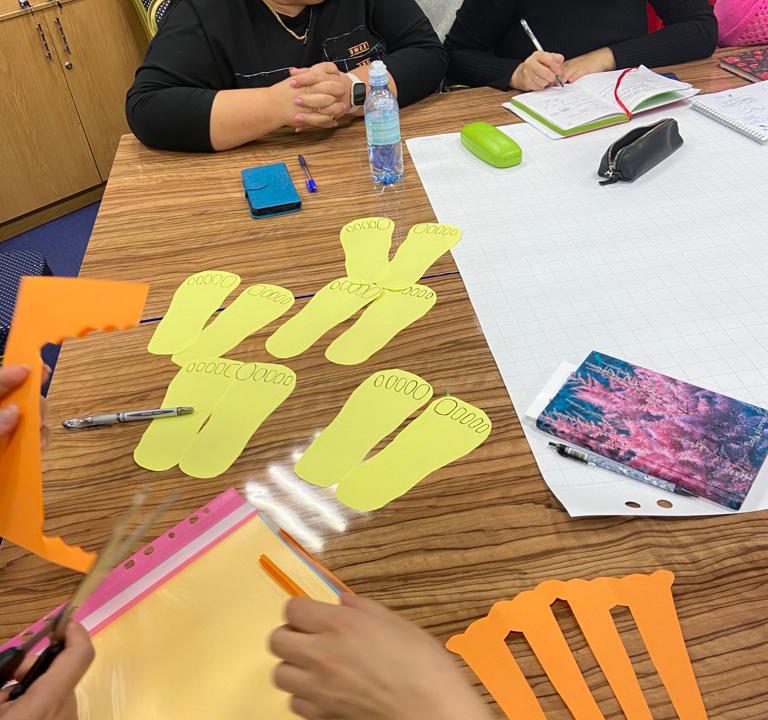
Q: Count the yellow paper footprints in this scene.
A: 10